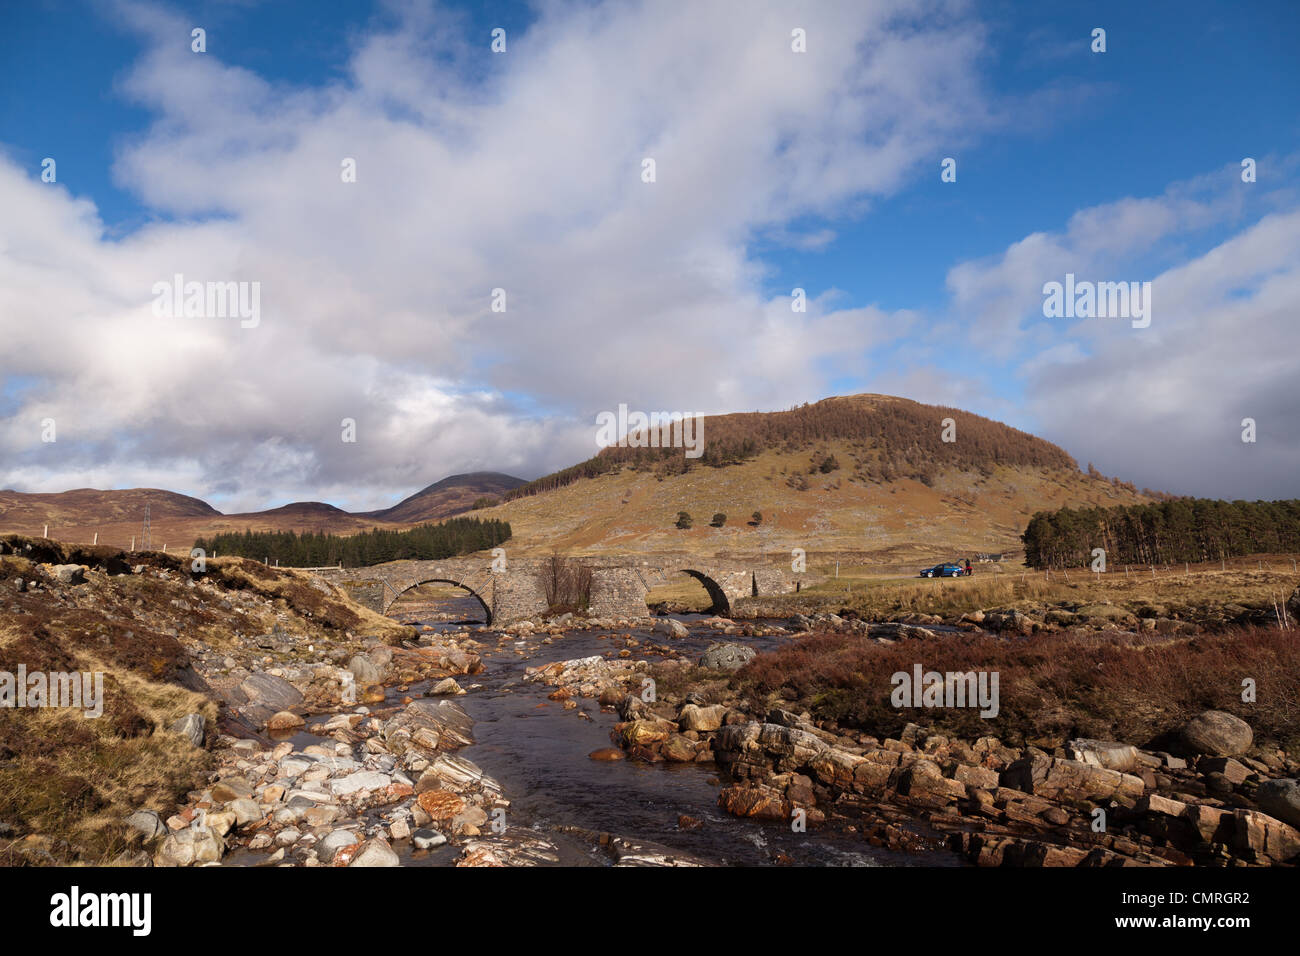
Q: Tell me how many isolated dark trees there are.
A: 3